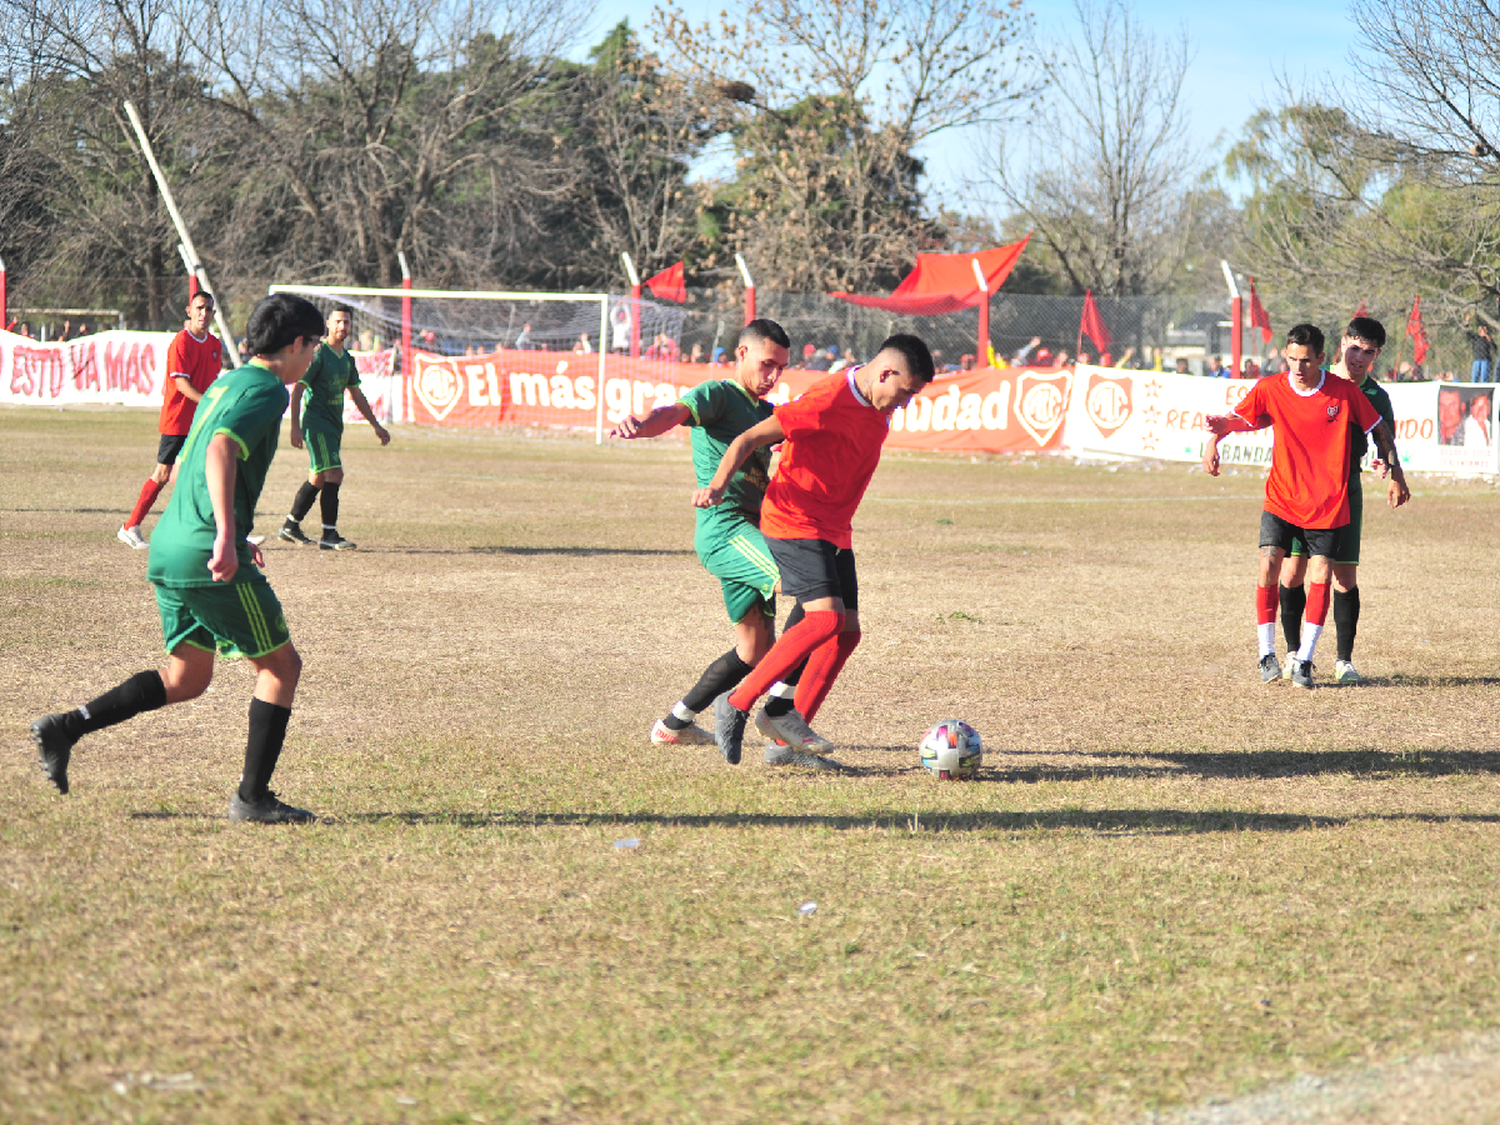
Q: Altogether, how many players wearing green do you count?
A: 4